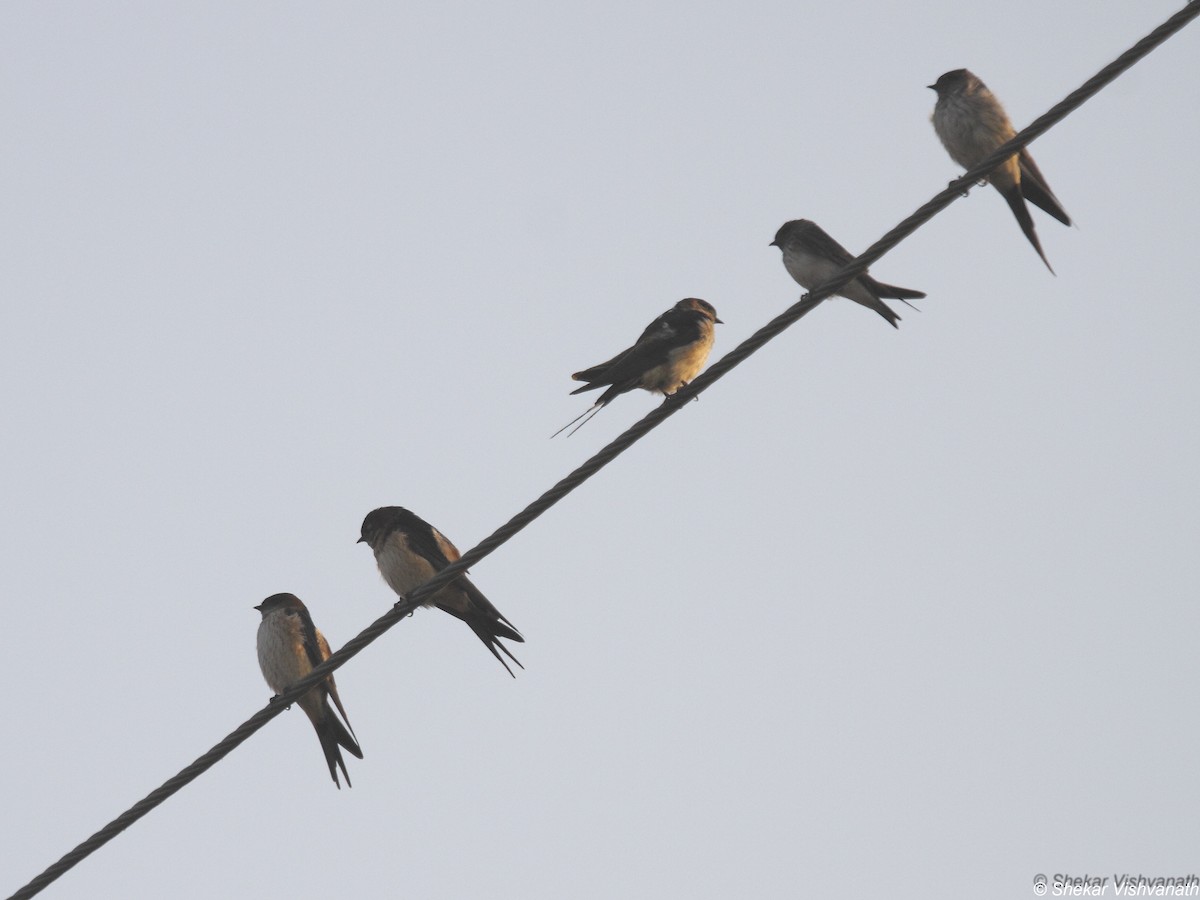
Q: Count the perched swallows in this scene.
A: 5